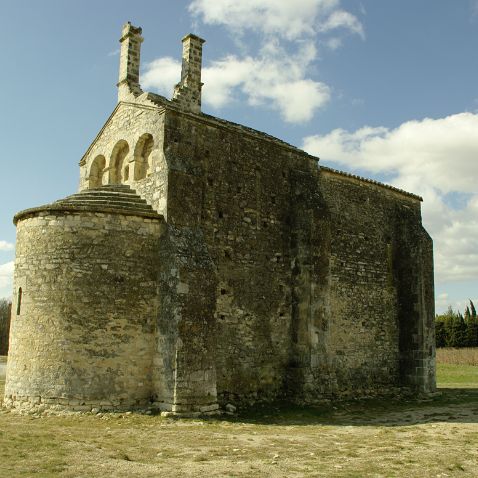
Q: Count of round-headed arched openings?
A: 3